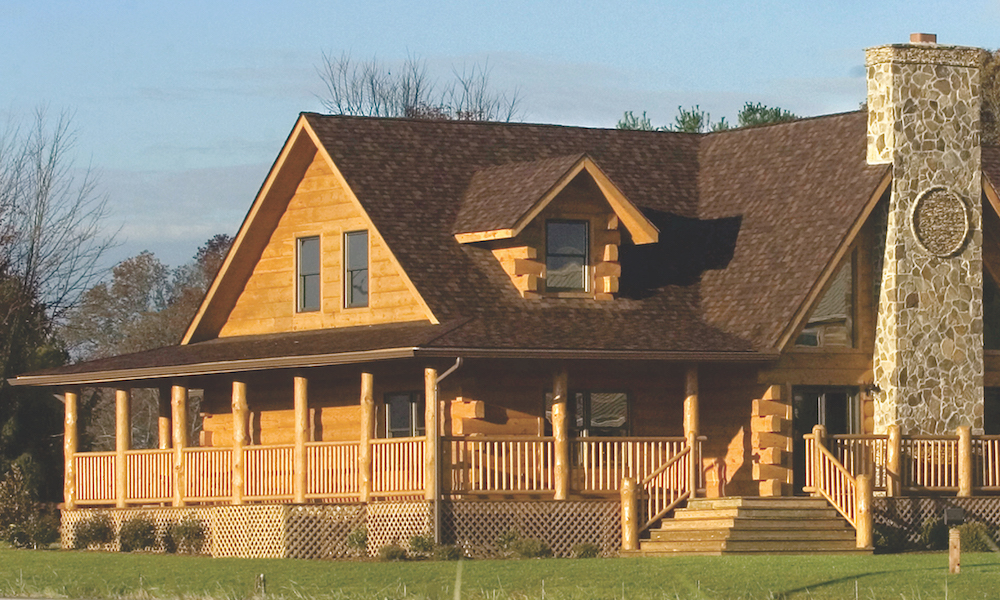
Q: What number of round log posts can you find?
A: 15